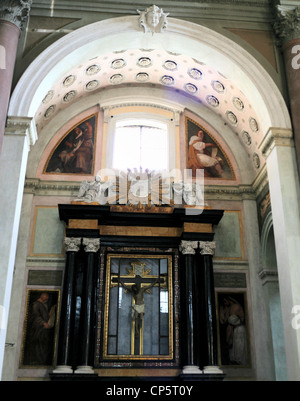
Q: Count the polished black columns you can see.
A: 4